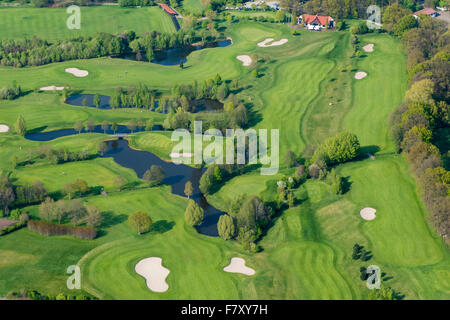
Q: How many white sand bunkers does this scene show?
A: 11